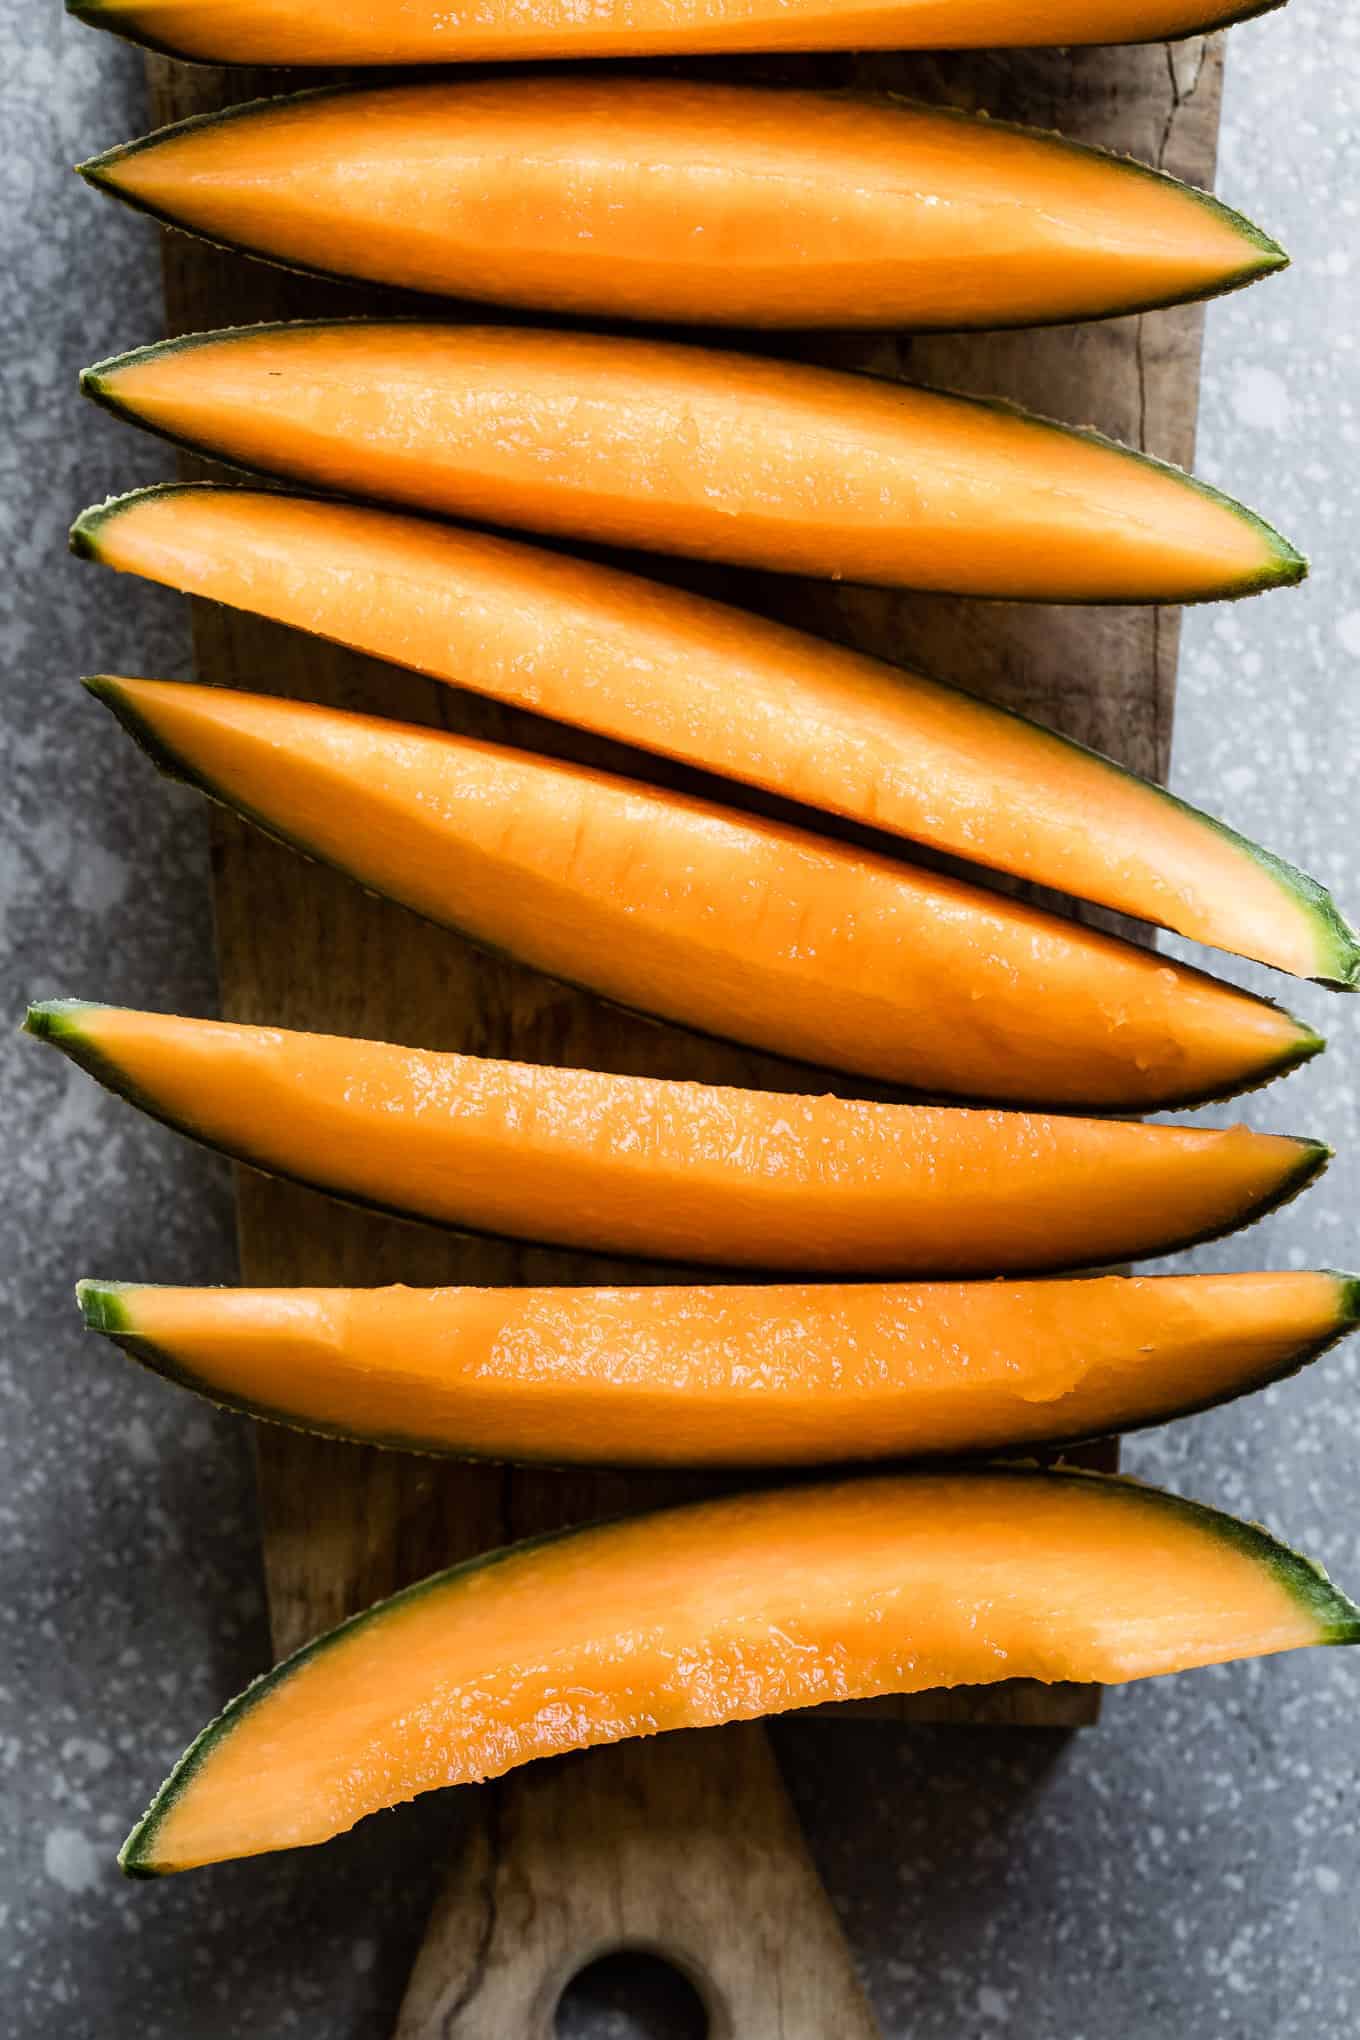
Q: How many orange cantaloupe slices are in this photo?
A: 8